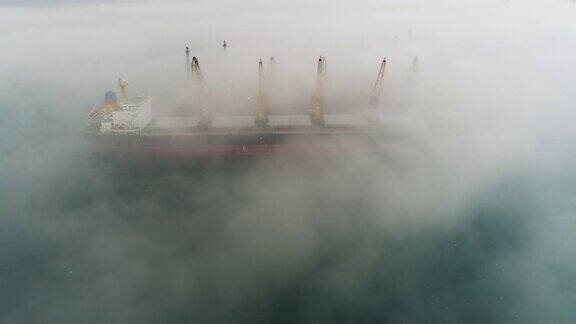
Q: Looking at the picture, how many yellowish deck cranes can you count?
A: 4